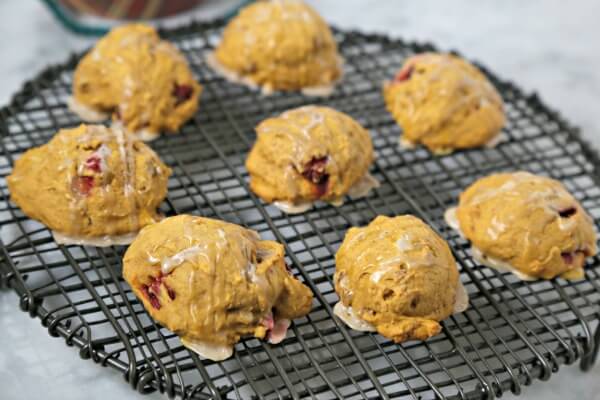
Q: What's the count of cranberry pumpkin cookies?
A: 8